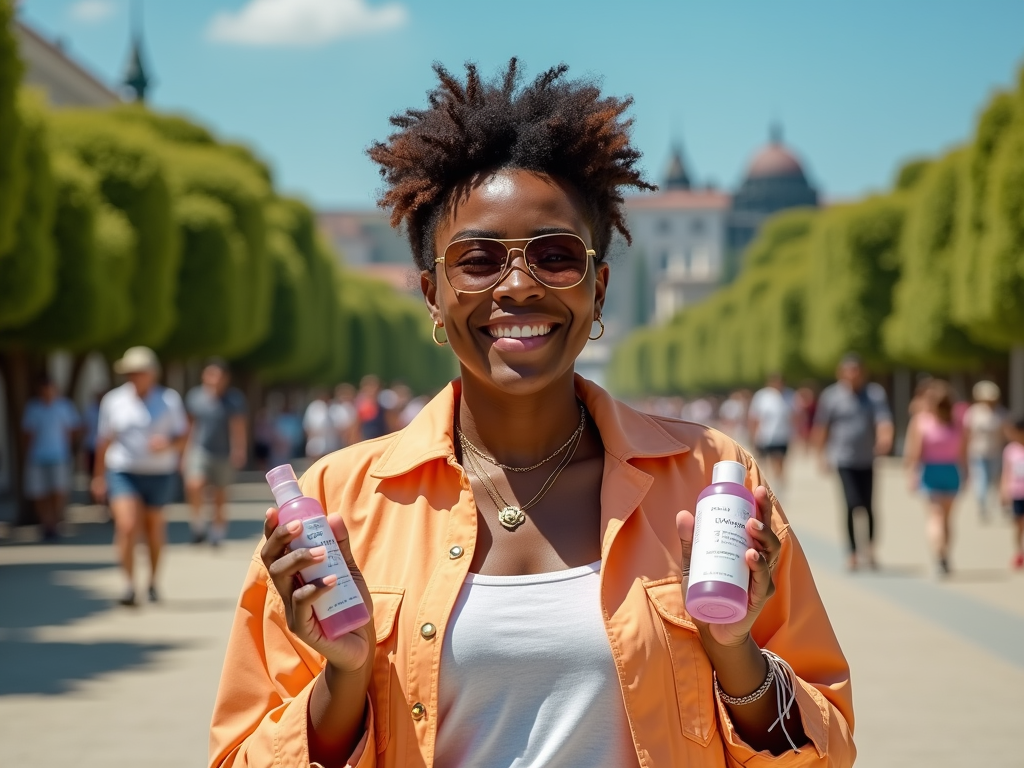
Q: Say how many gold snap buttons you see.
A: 3